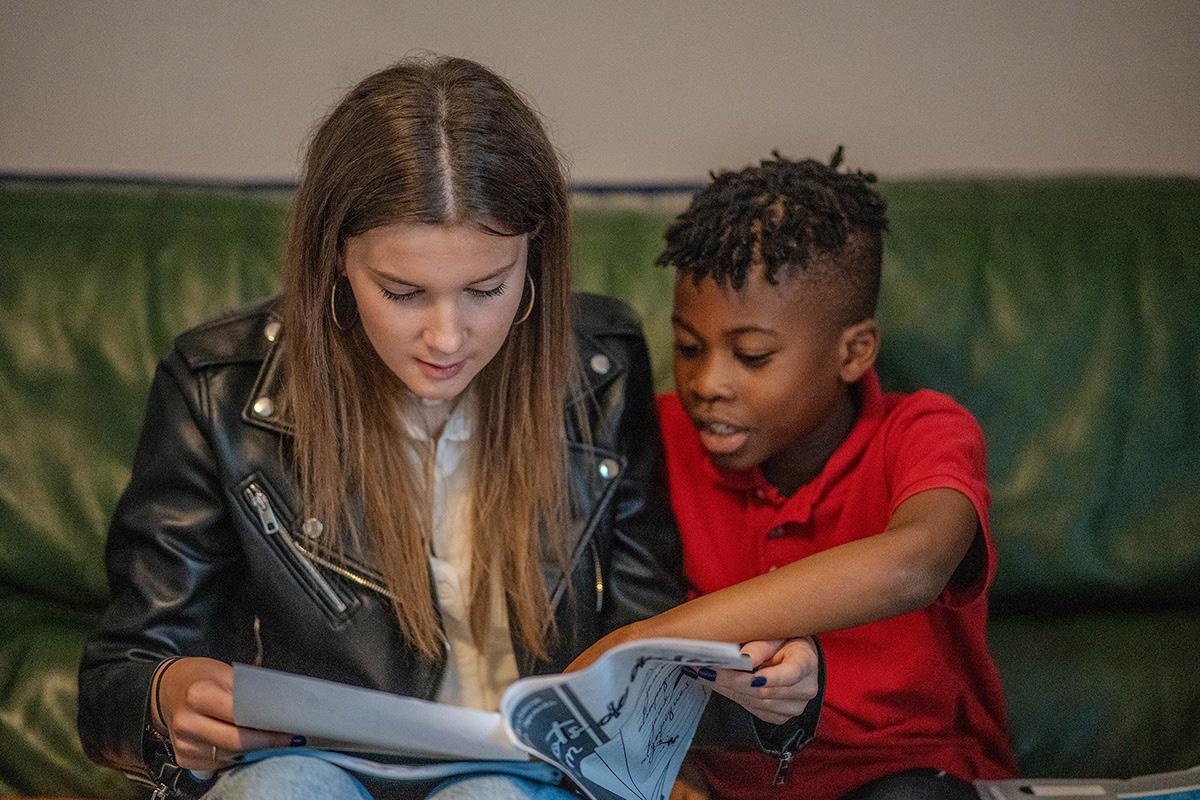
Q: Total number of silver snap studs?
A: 5